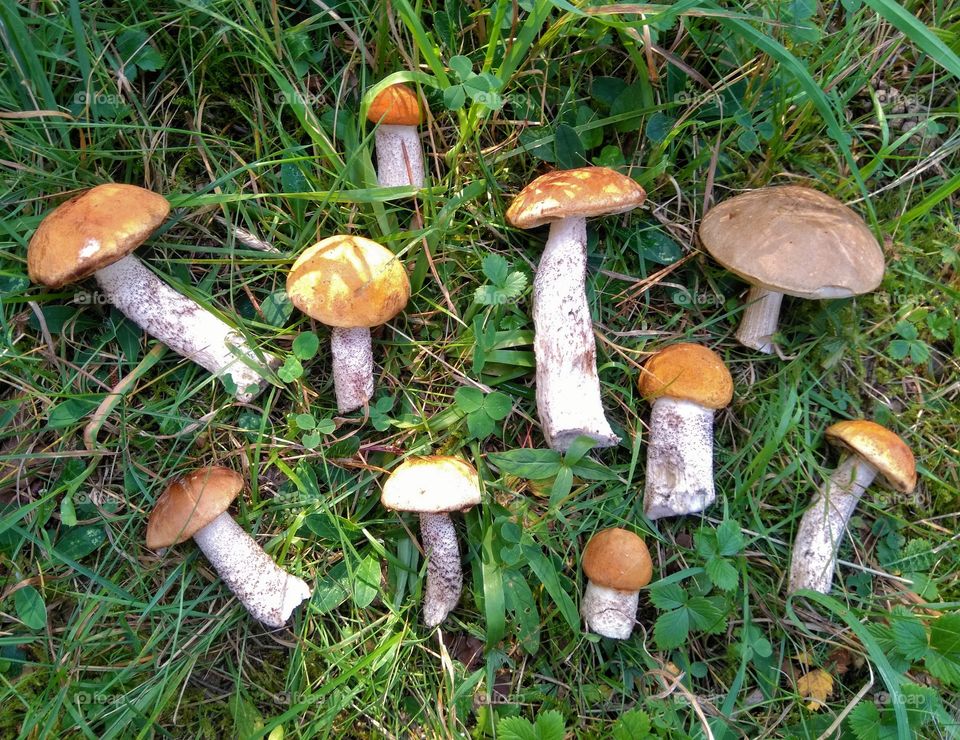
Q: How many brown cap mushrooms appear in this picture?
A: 1